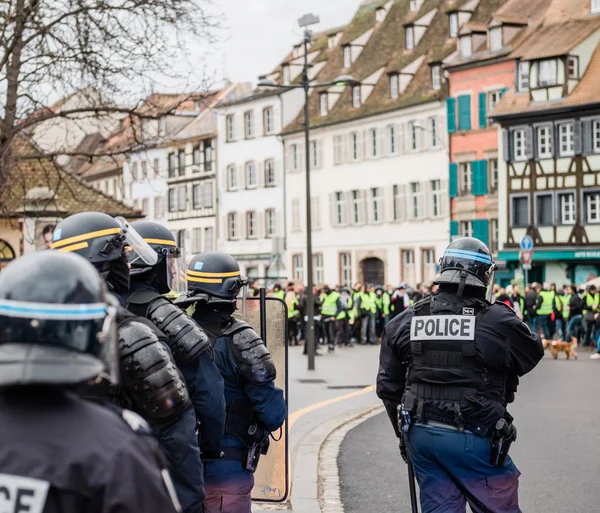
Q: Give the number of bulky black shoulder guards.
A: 3